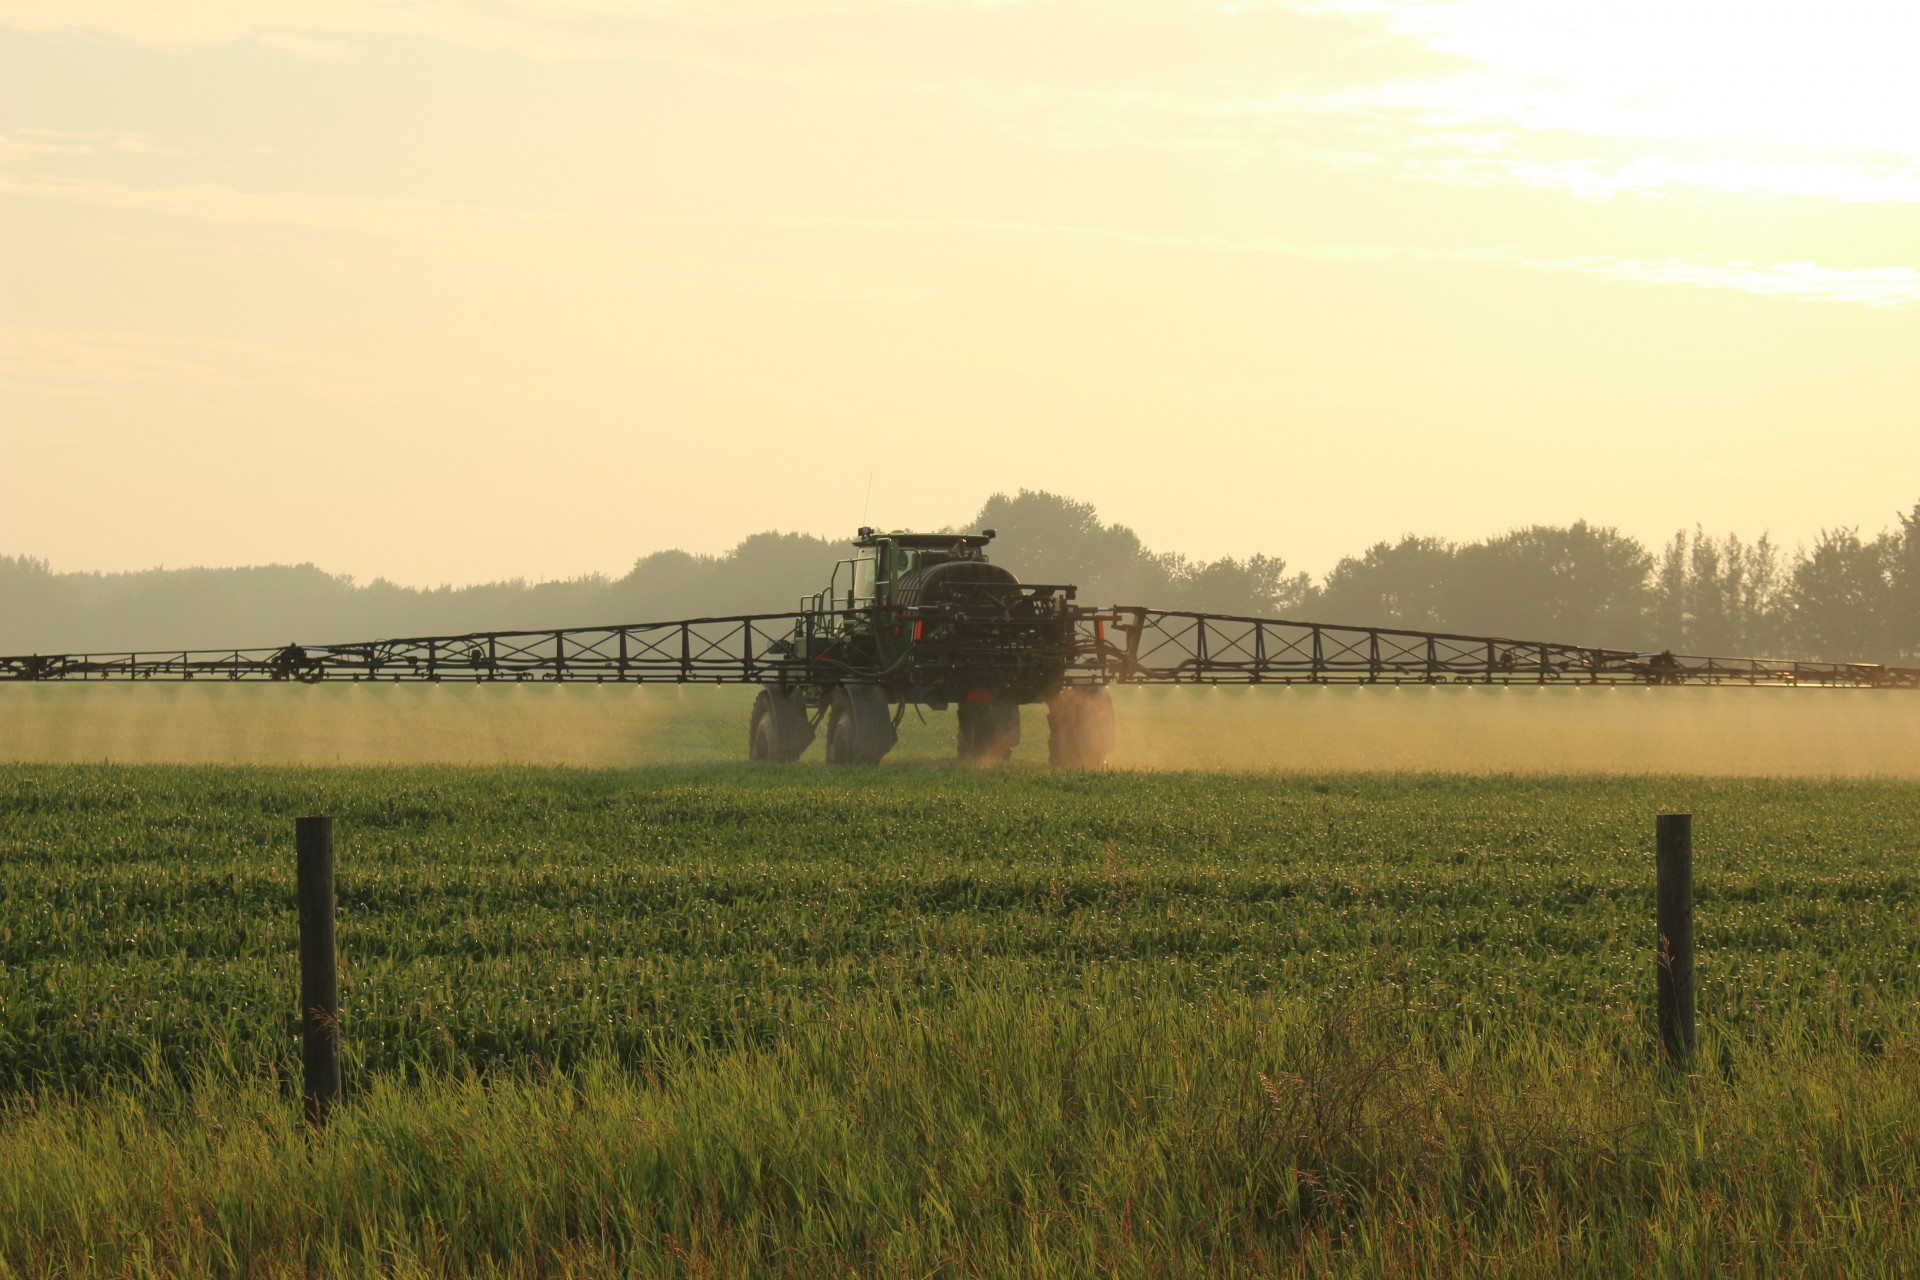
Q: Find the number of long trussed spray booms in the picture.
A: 2